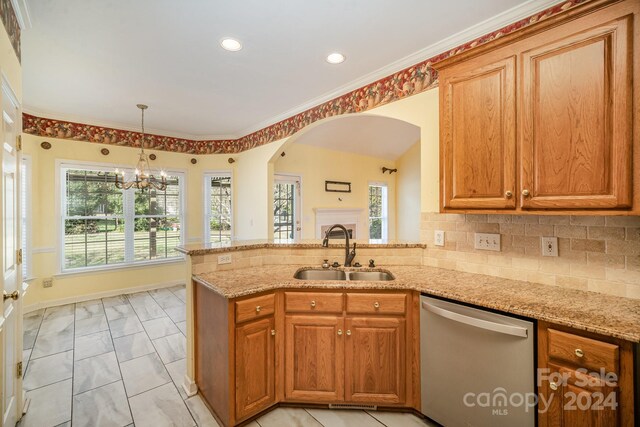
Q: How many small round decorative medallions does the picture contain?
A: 5